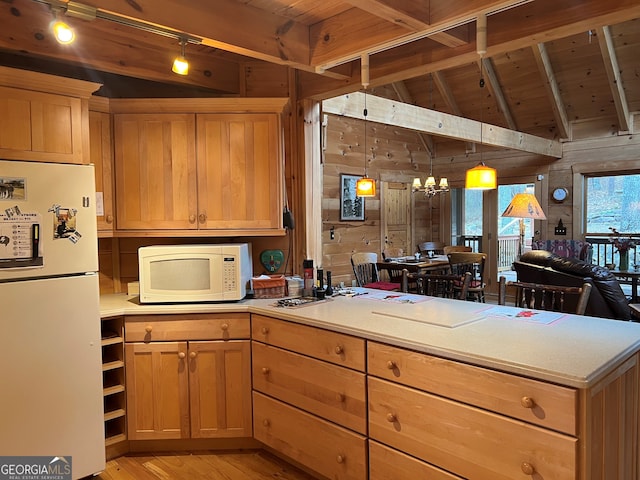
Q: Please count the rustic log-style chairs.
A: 2